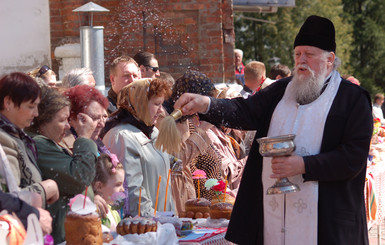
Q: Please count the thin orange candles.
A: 5